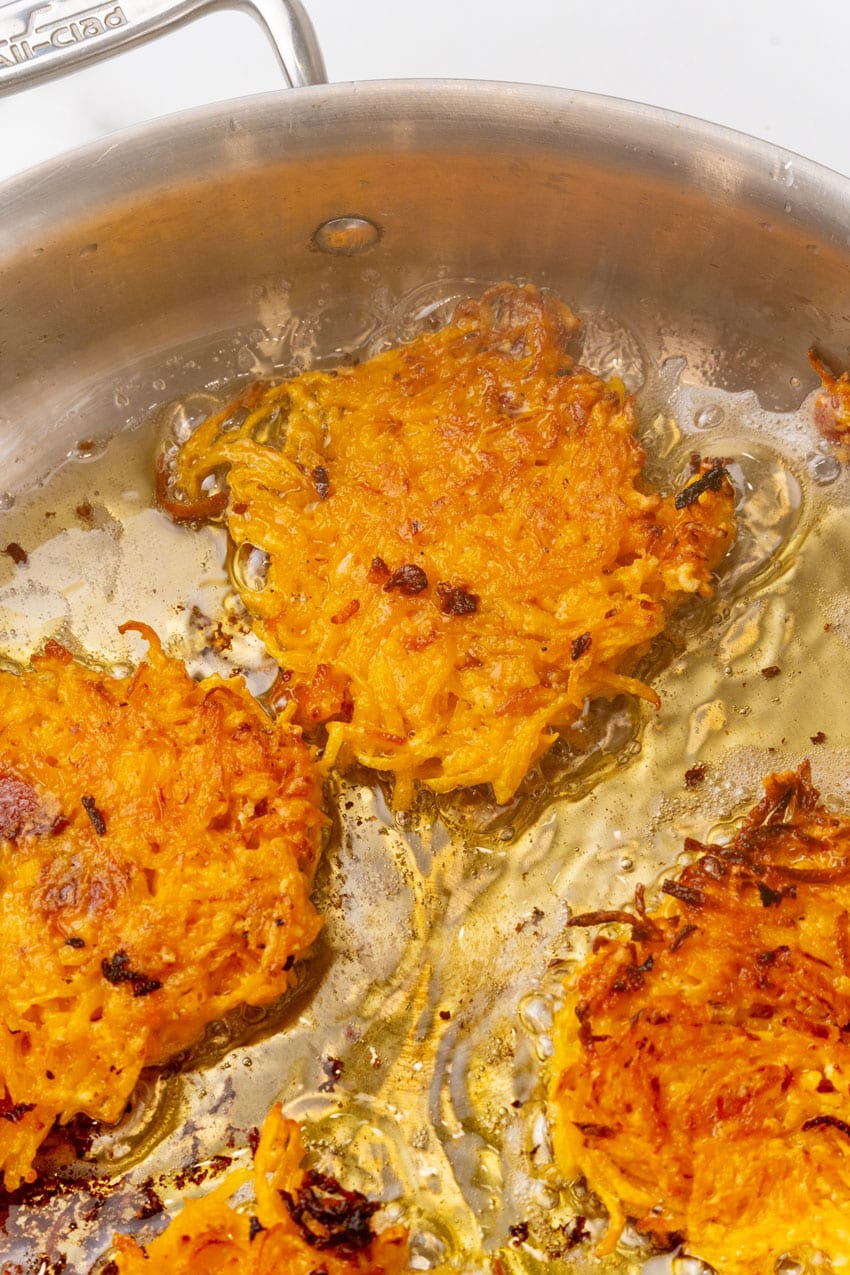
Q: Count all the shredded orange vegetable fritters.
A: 5